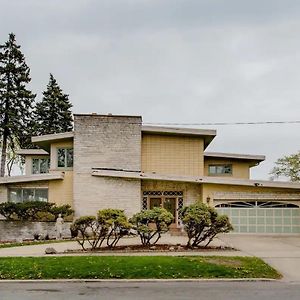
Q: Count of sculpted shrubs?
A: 4